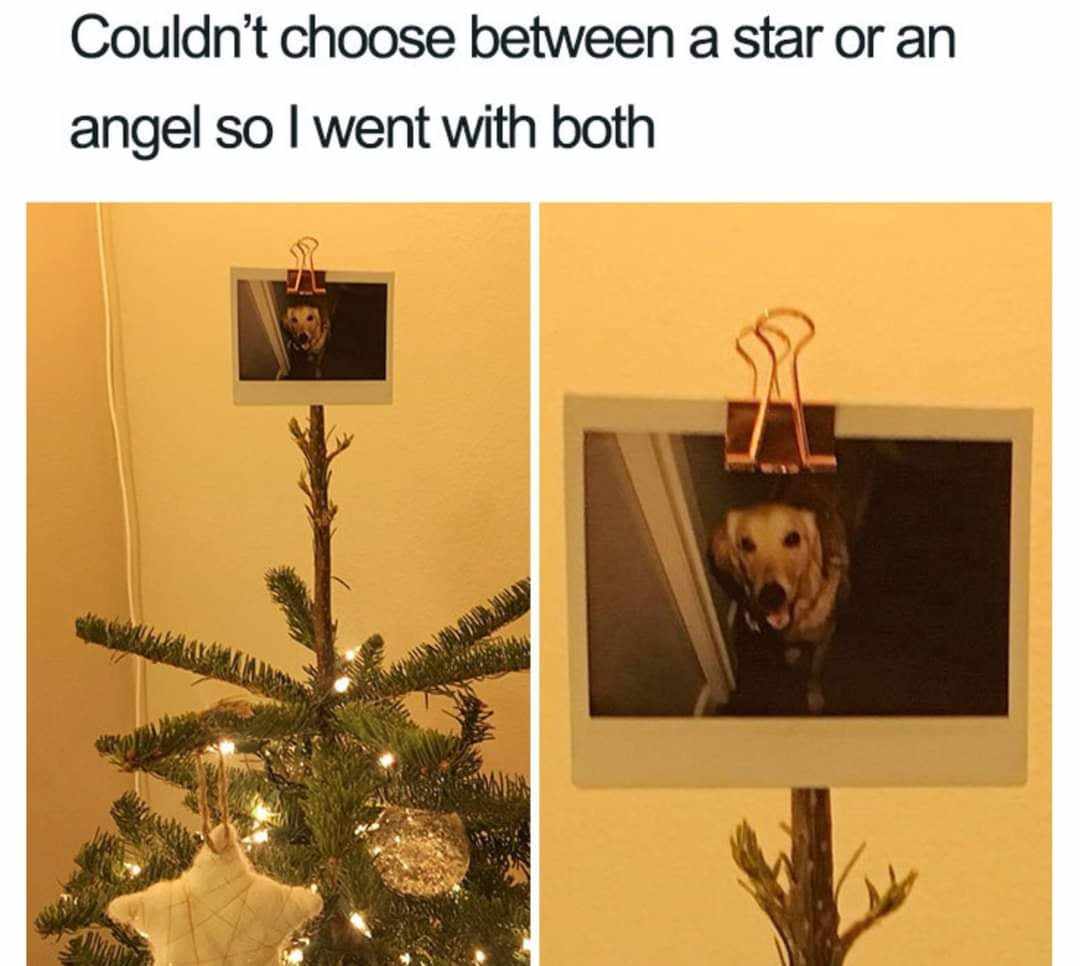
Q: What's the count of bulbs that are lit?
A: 12